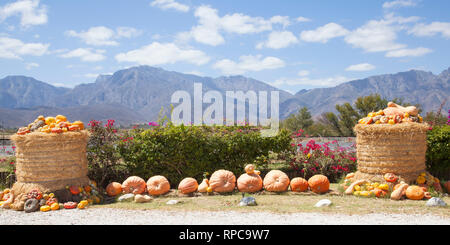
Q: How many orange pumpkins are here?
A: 9